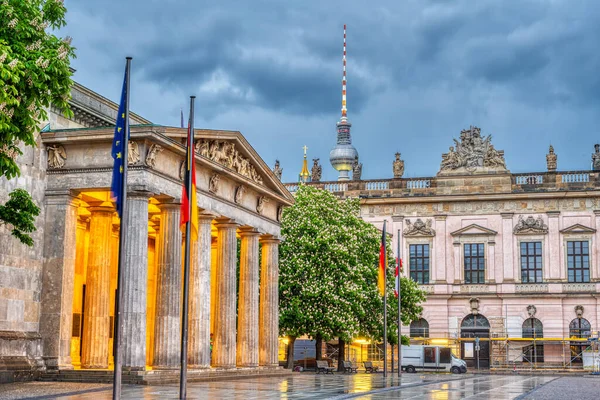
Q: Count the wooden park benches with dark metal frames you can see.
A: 3